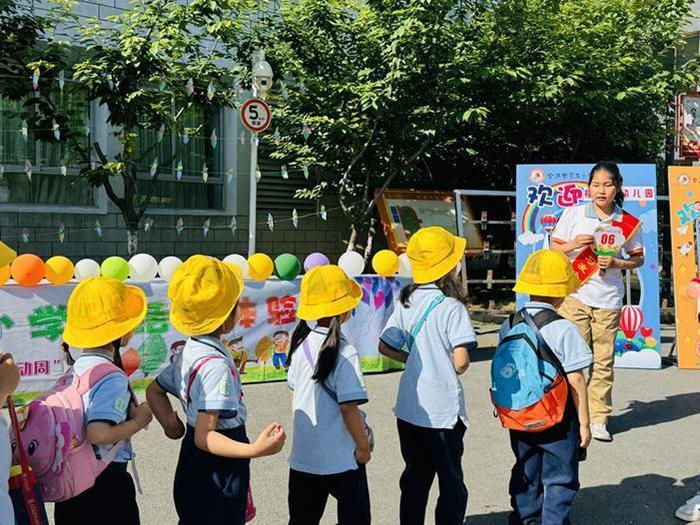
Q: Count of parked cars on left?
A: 0